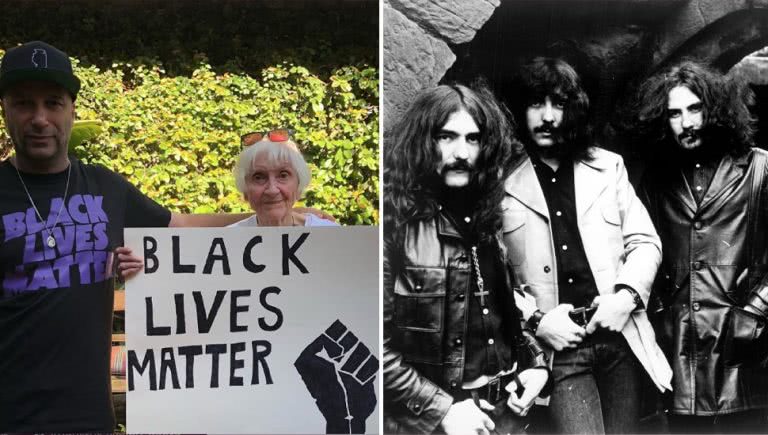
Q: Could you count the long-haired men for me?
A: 3